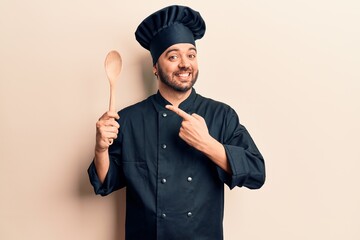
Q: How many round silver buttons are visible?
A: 6